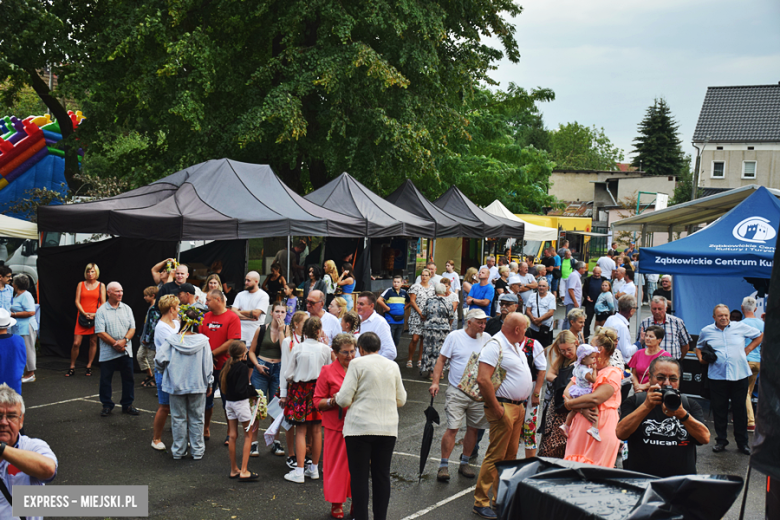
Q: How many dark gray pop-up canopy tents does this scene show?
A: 4